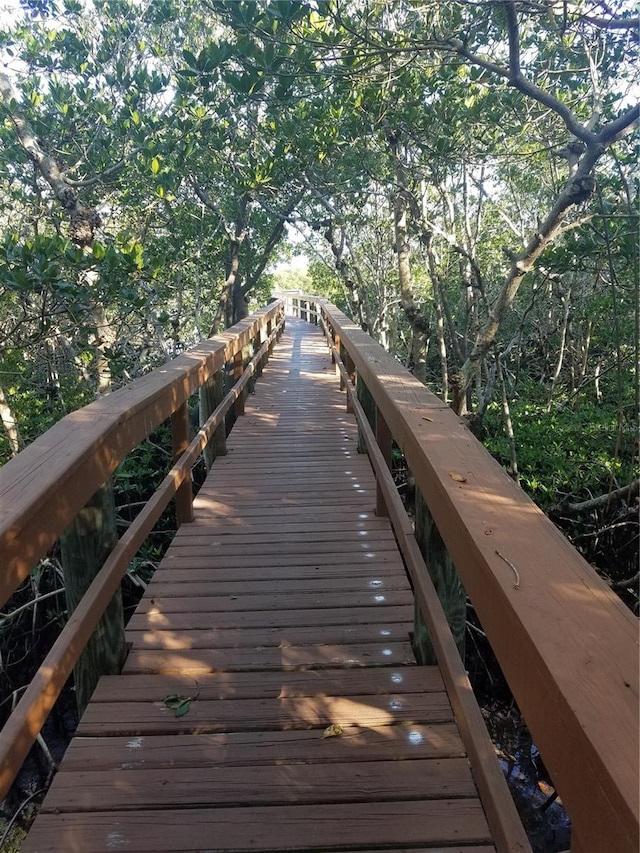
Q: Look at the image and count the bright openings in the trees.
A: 1